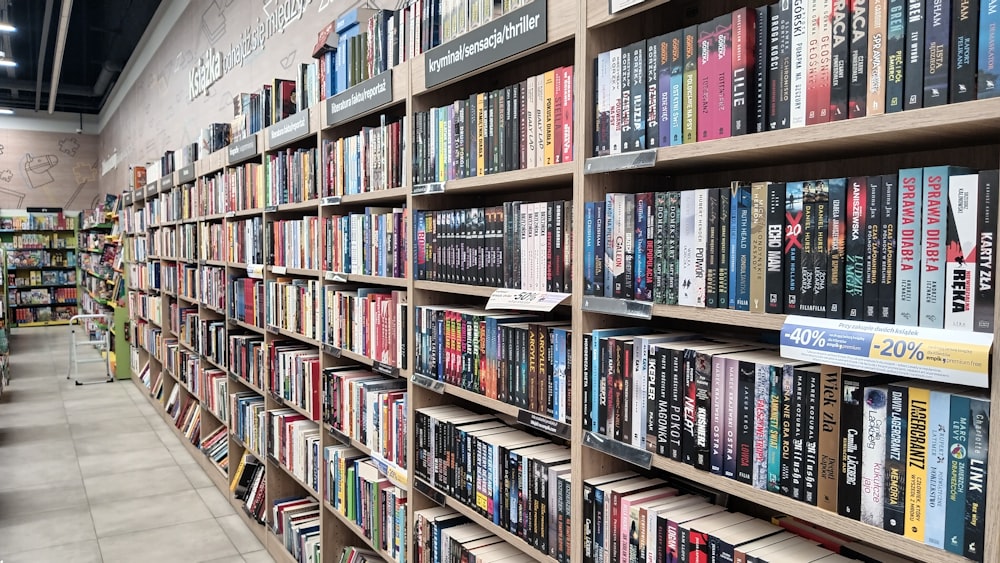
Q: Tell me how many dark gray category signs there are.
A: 9